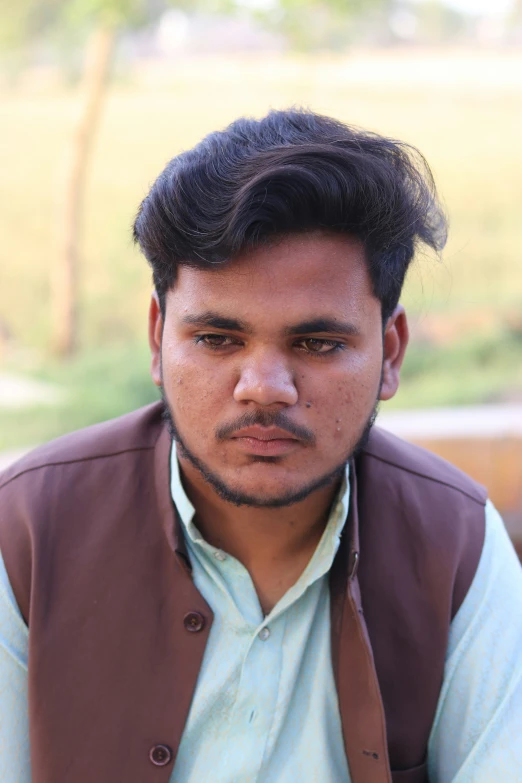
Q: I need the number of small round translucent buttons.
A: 2